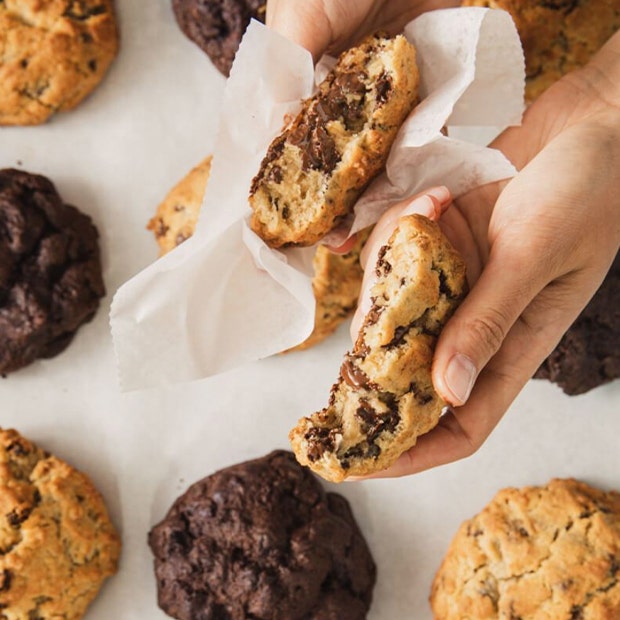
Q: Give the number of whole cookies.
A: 9